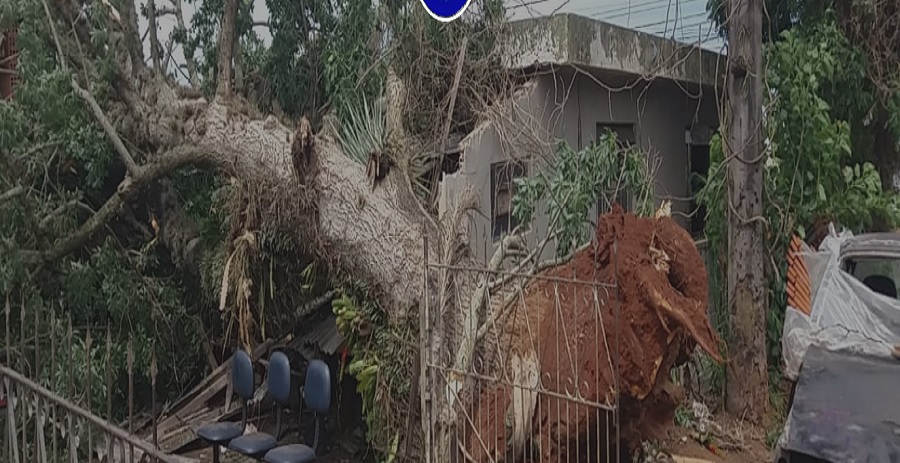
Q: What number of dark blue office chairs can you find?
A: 3